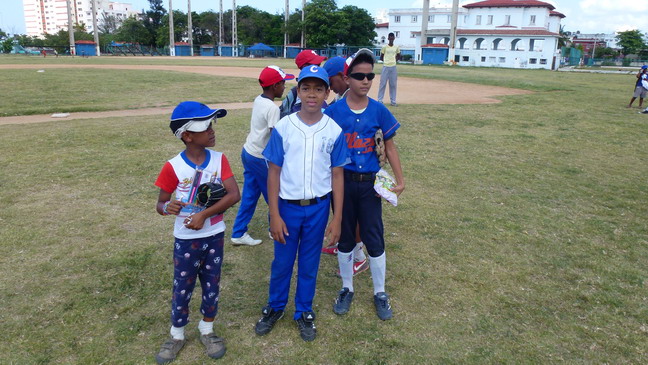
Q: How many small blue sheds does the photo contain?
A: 6